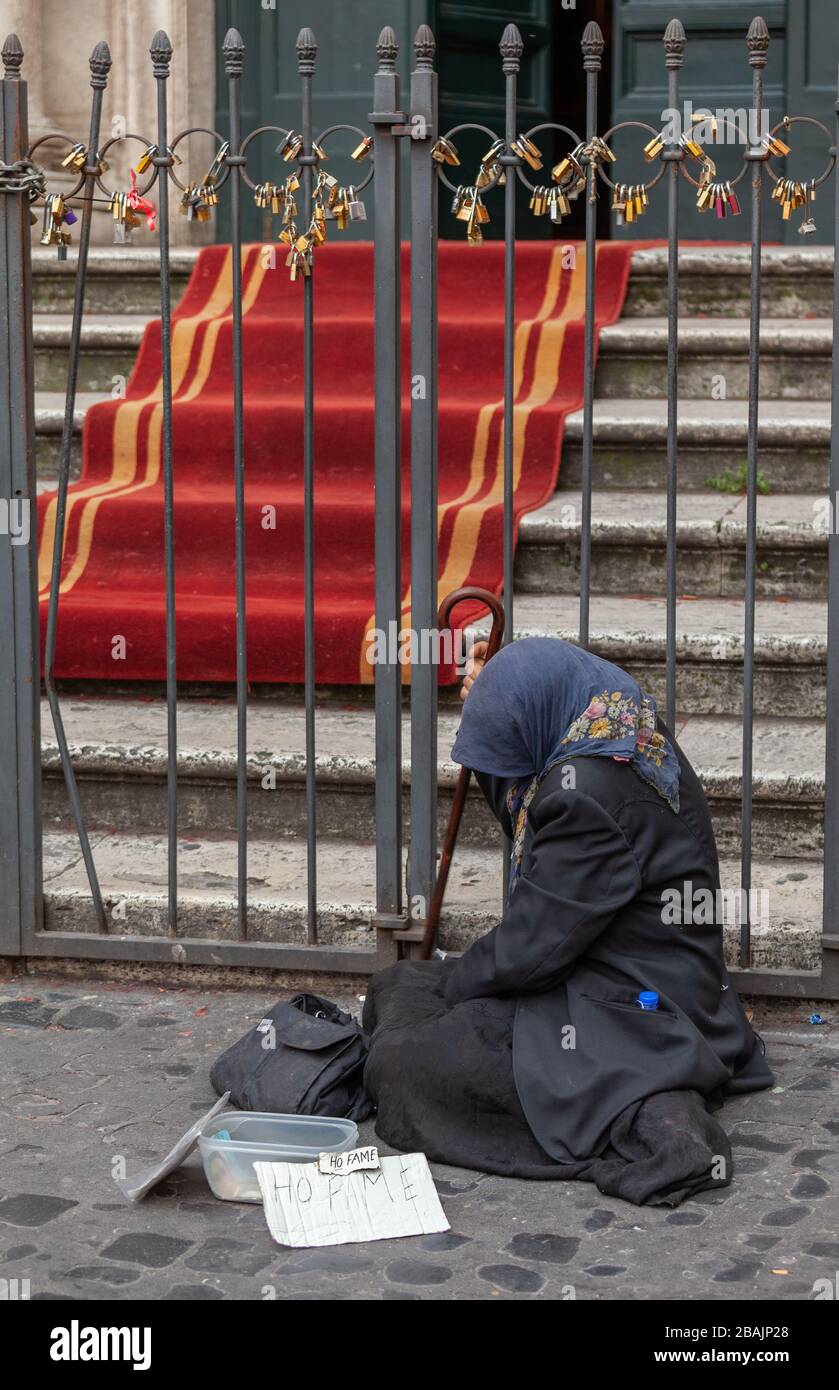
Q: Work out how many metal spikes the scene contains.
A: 11